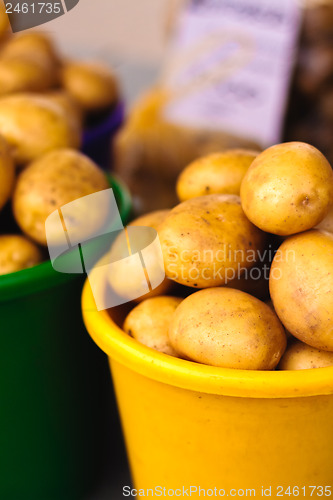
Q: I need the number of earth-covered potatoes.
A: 0